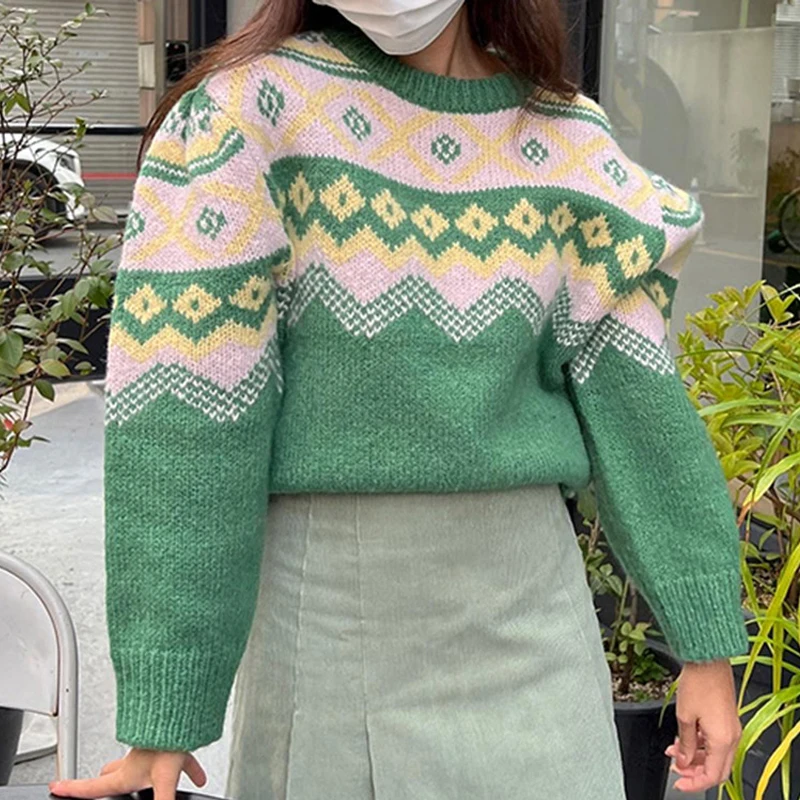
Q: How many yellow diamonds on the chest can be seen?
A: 9